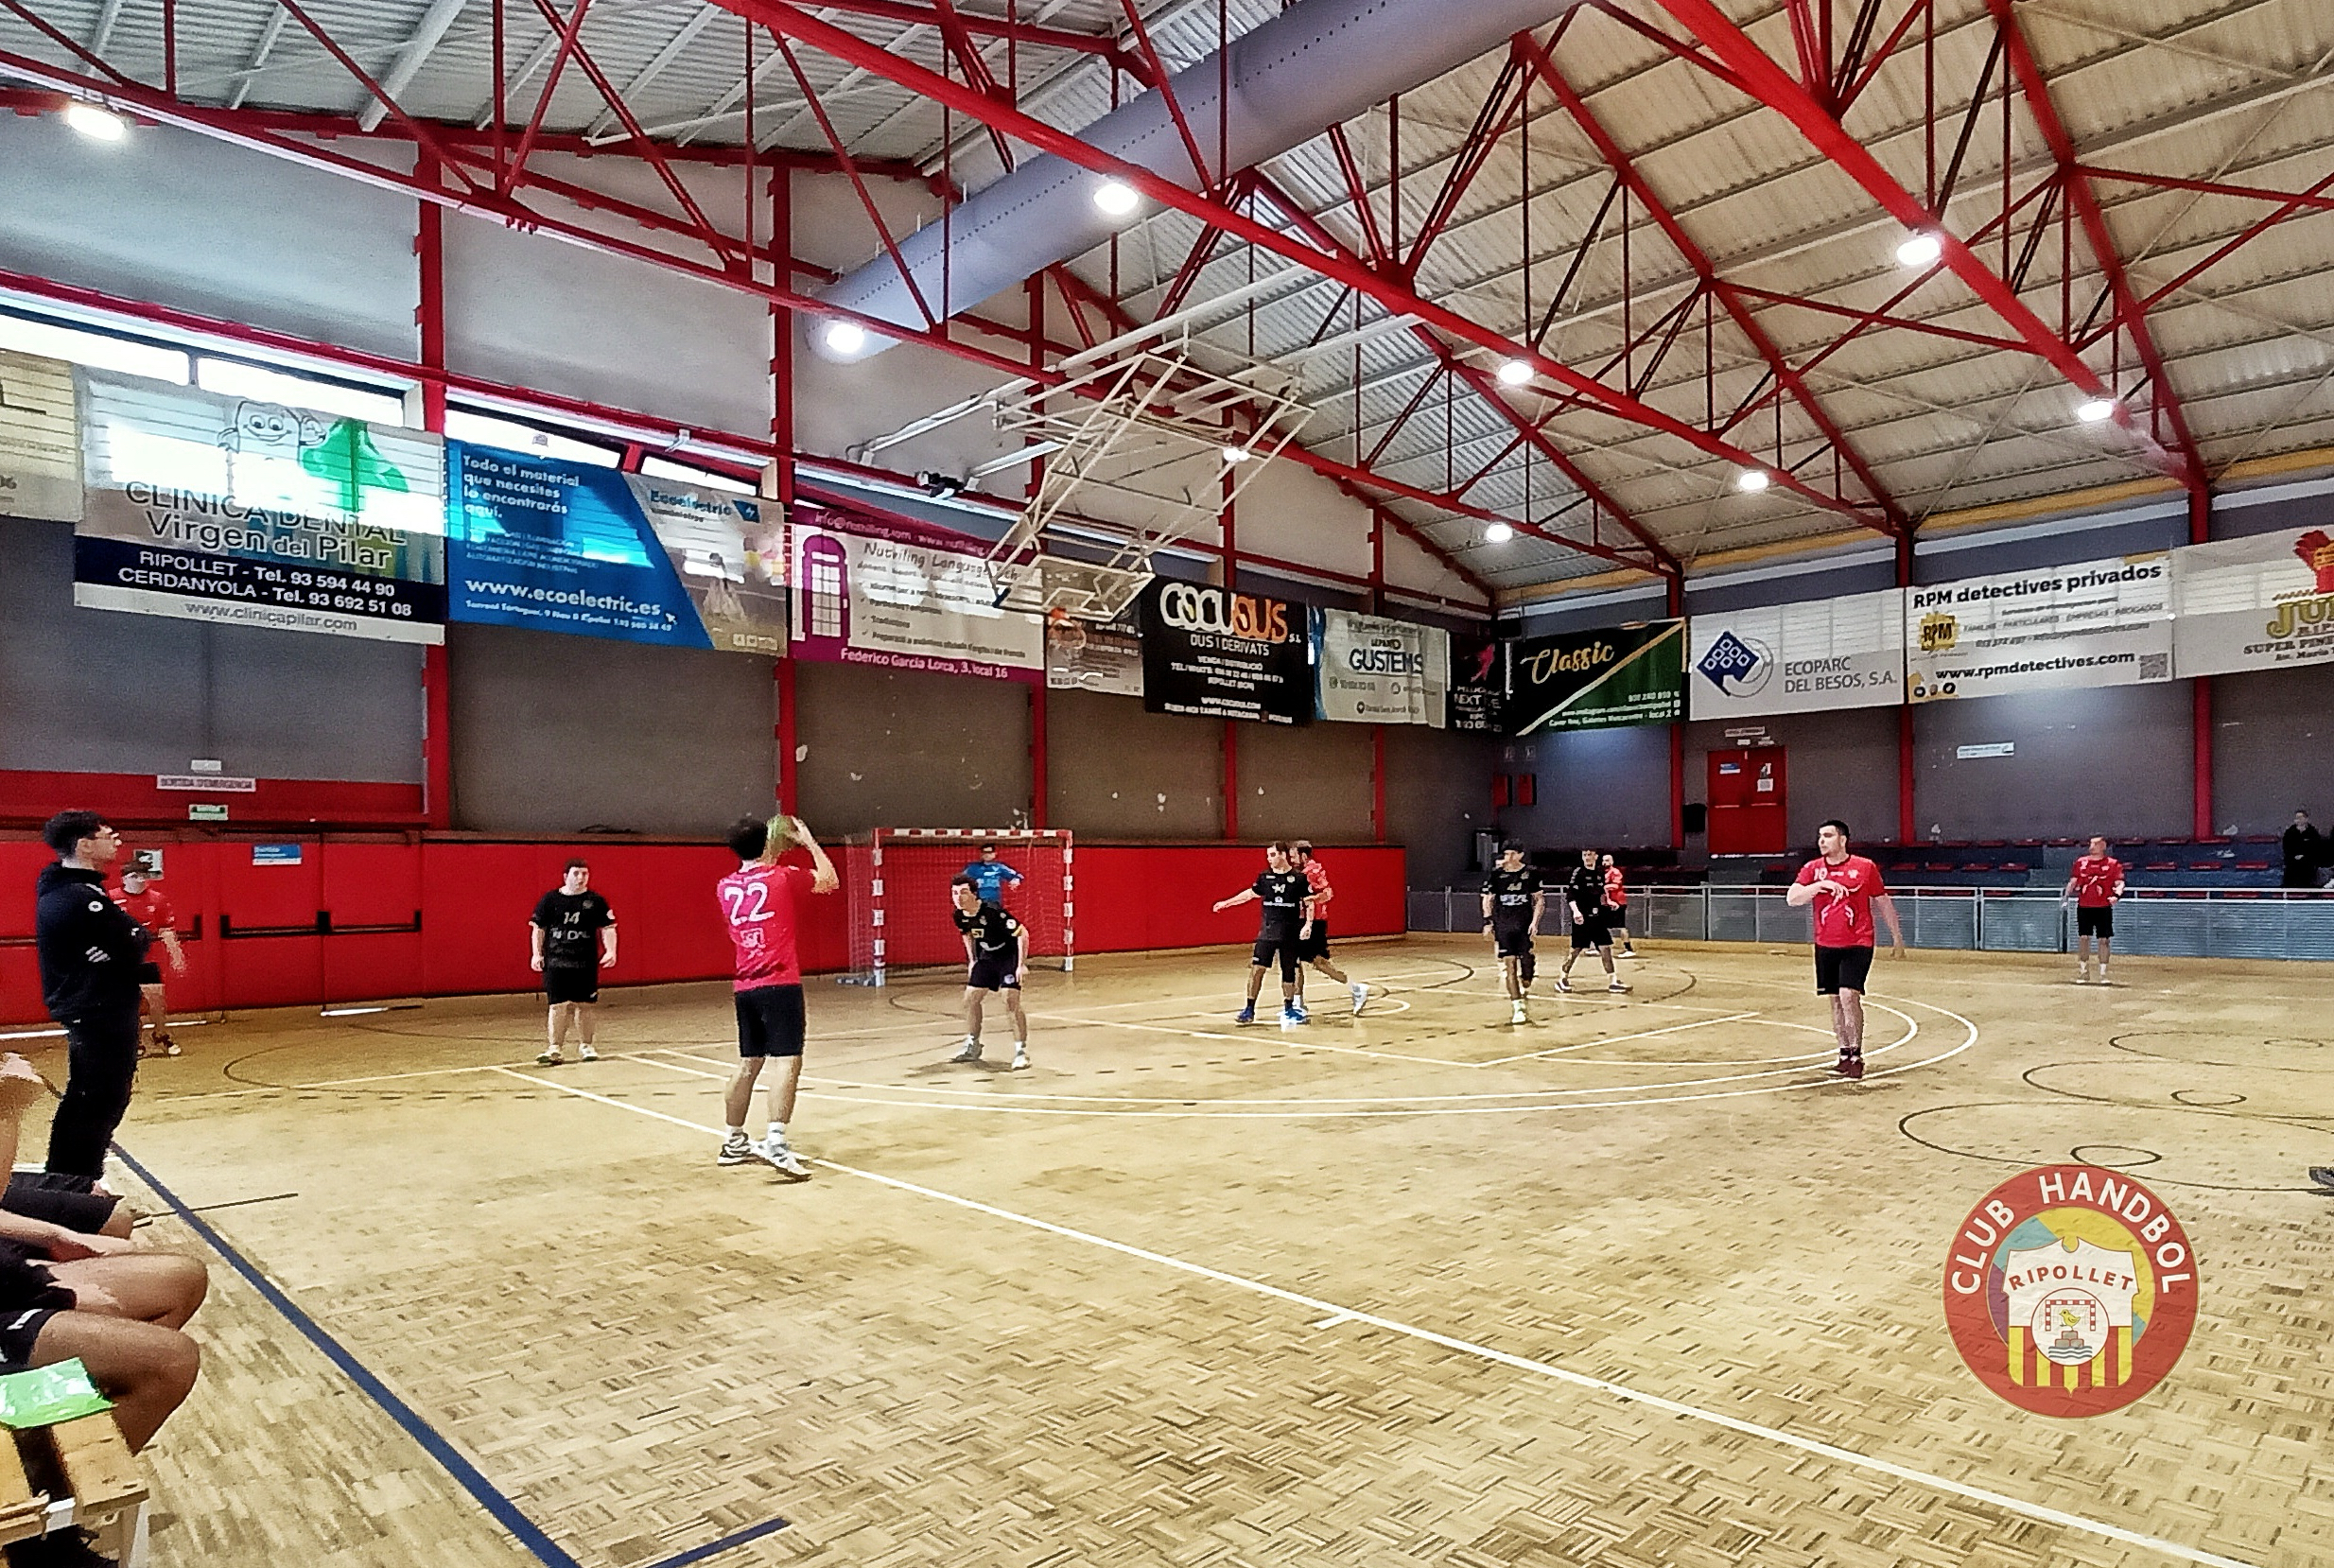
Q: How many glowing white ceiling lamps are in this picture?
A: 9